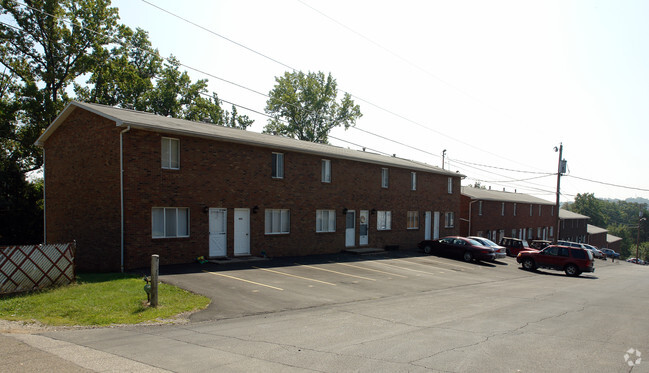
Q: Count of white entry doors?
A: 6